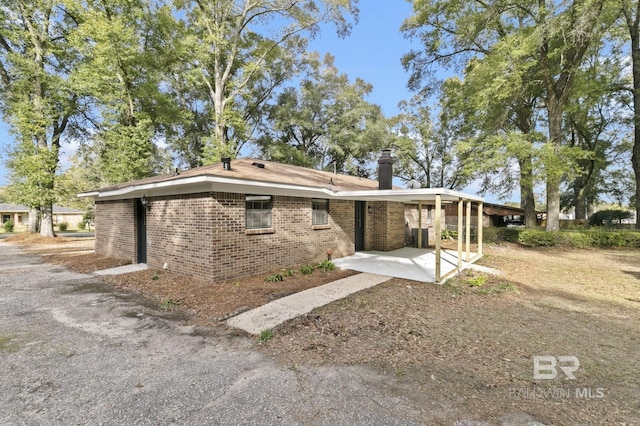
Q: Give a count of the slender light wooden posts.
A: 5